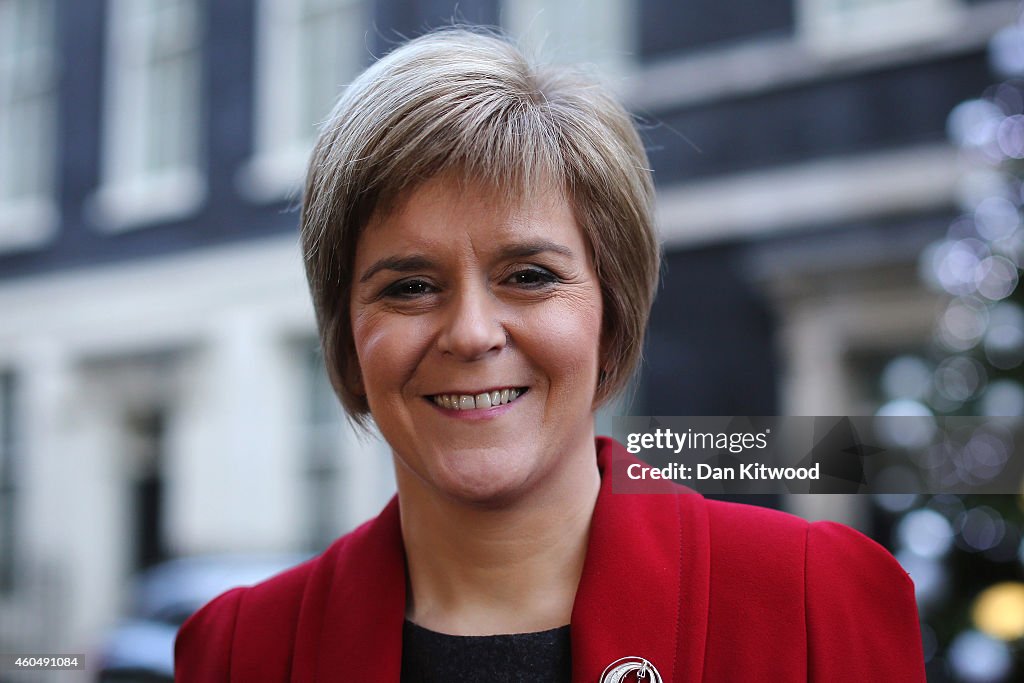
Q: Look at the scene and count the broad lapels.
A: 2